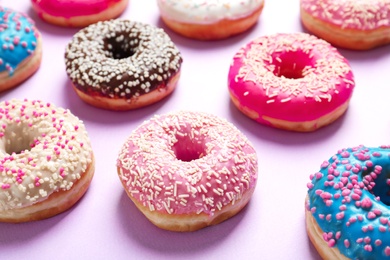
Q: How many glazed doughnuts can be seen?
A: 9